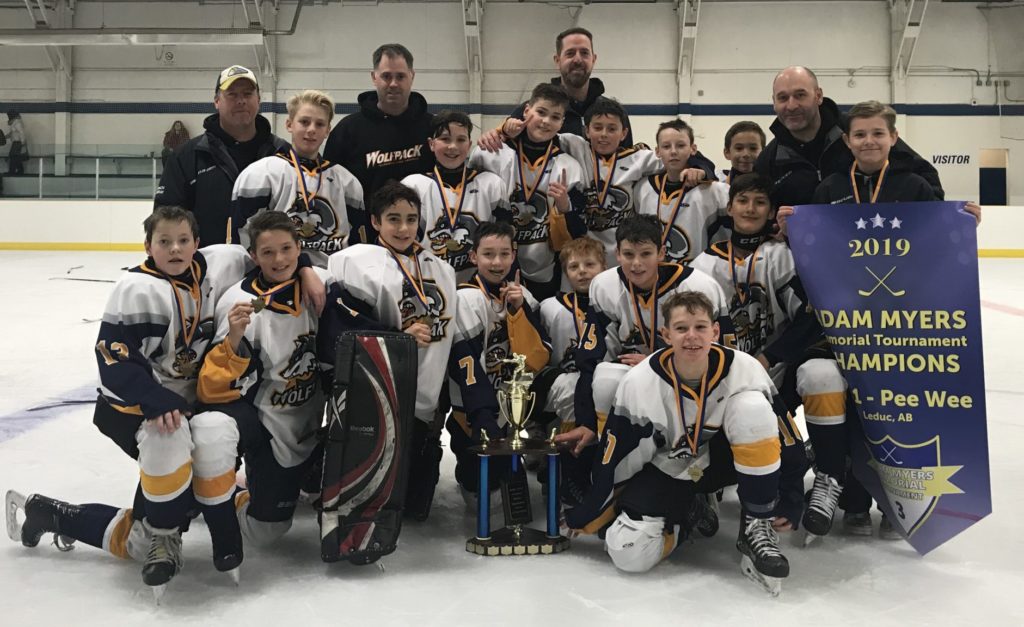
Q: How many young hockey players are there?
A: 15